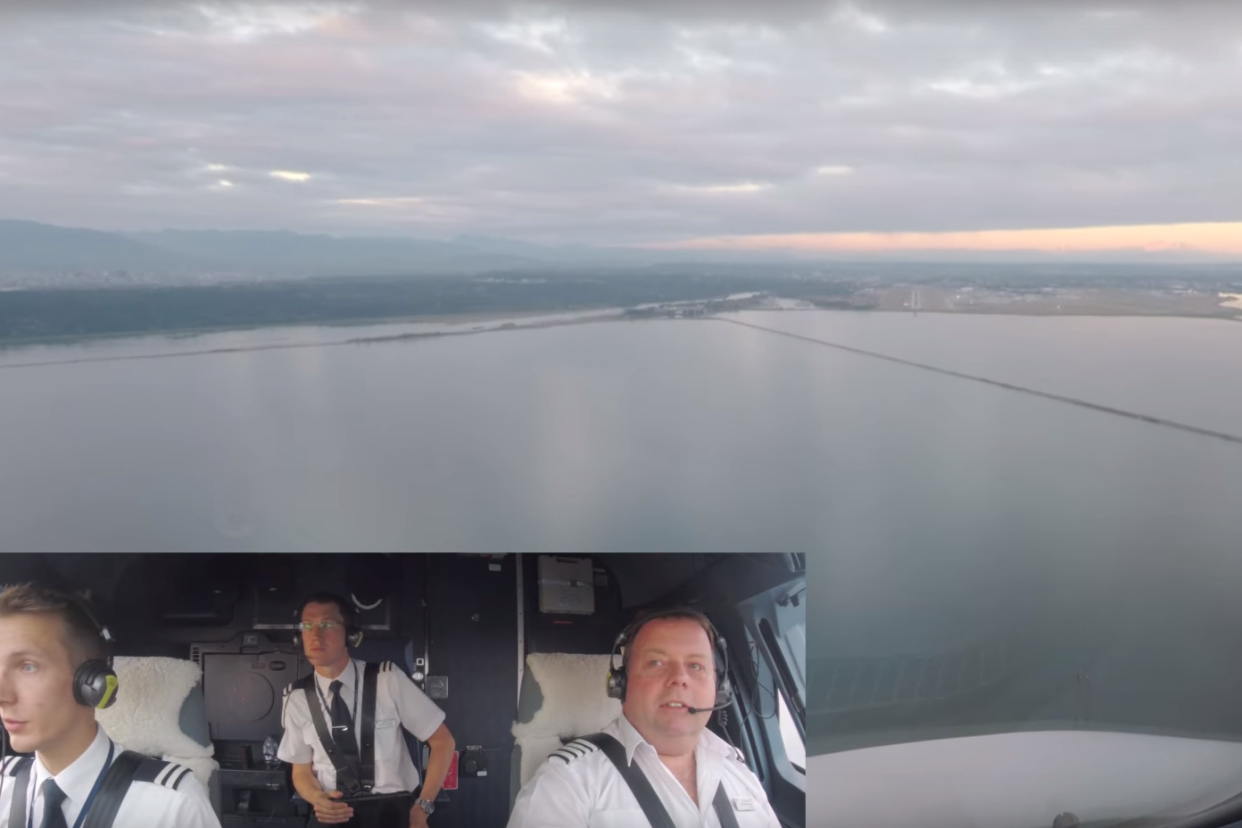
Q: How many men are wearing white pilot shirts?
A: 3